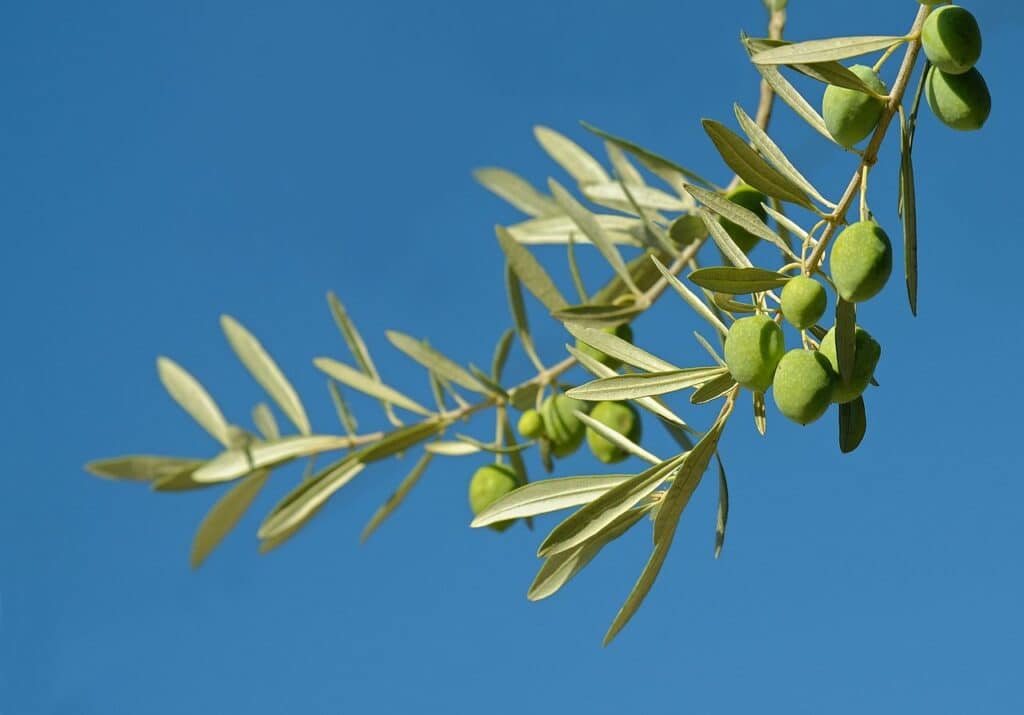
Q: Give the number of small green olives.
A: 14